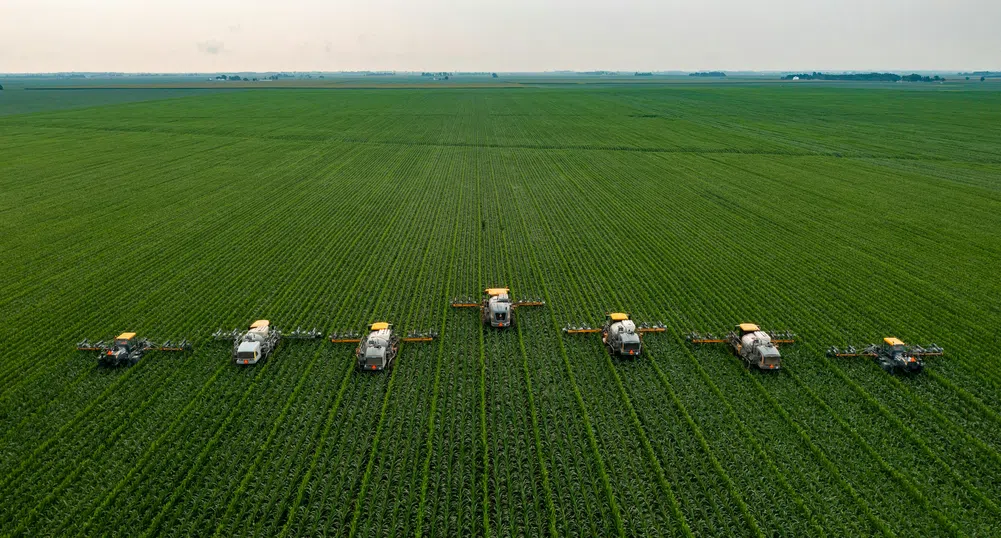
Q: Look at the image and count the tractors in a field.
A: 7